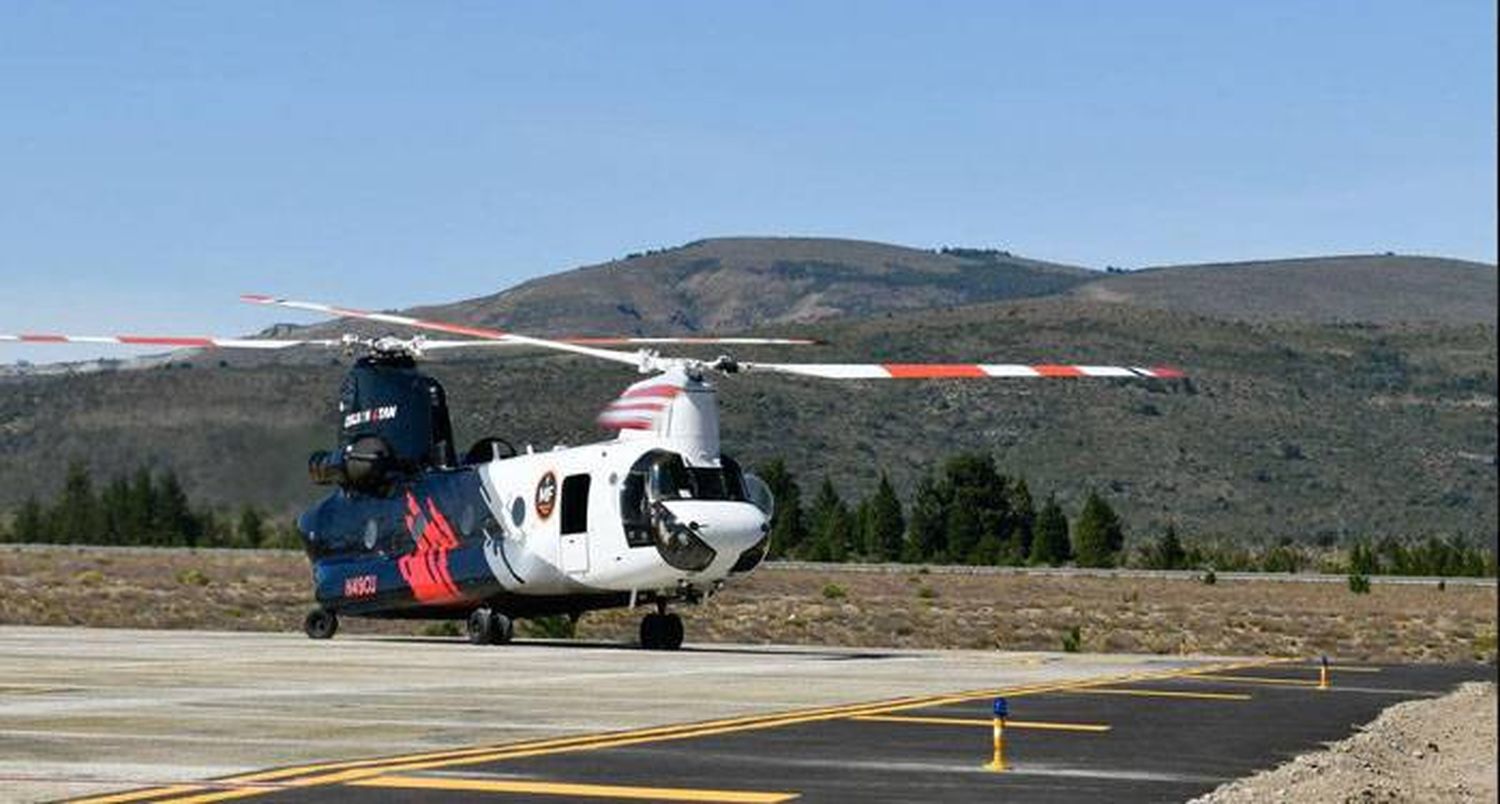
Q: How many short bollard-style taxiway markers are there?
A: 2